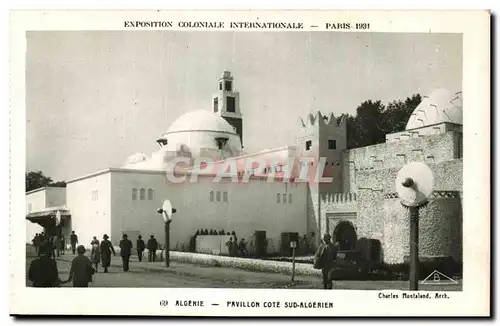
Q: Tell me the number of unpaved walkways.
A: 1